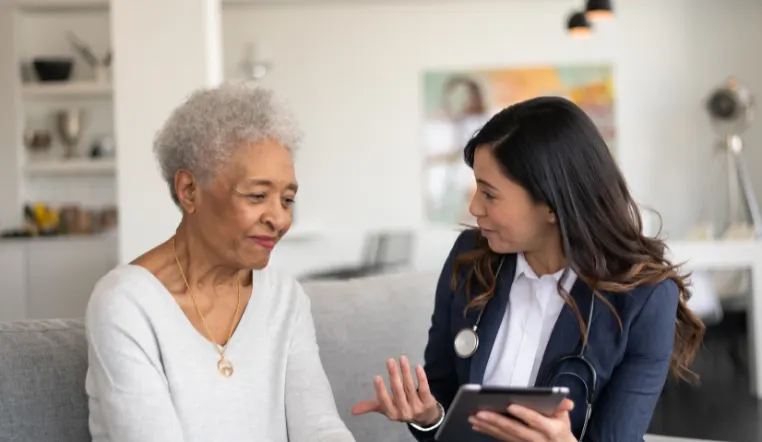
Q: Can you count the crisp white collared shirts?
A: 1